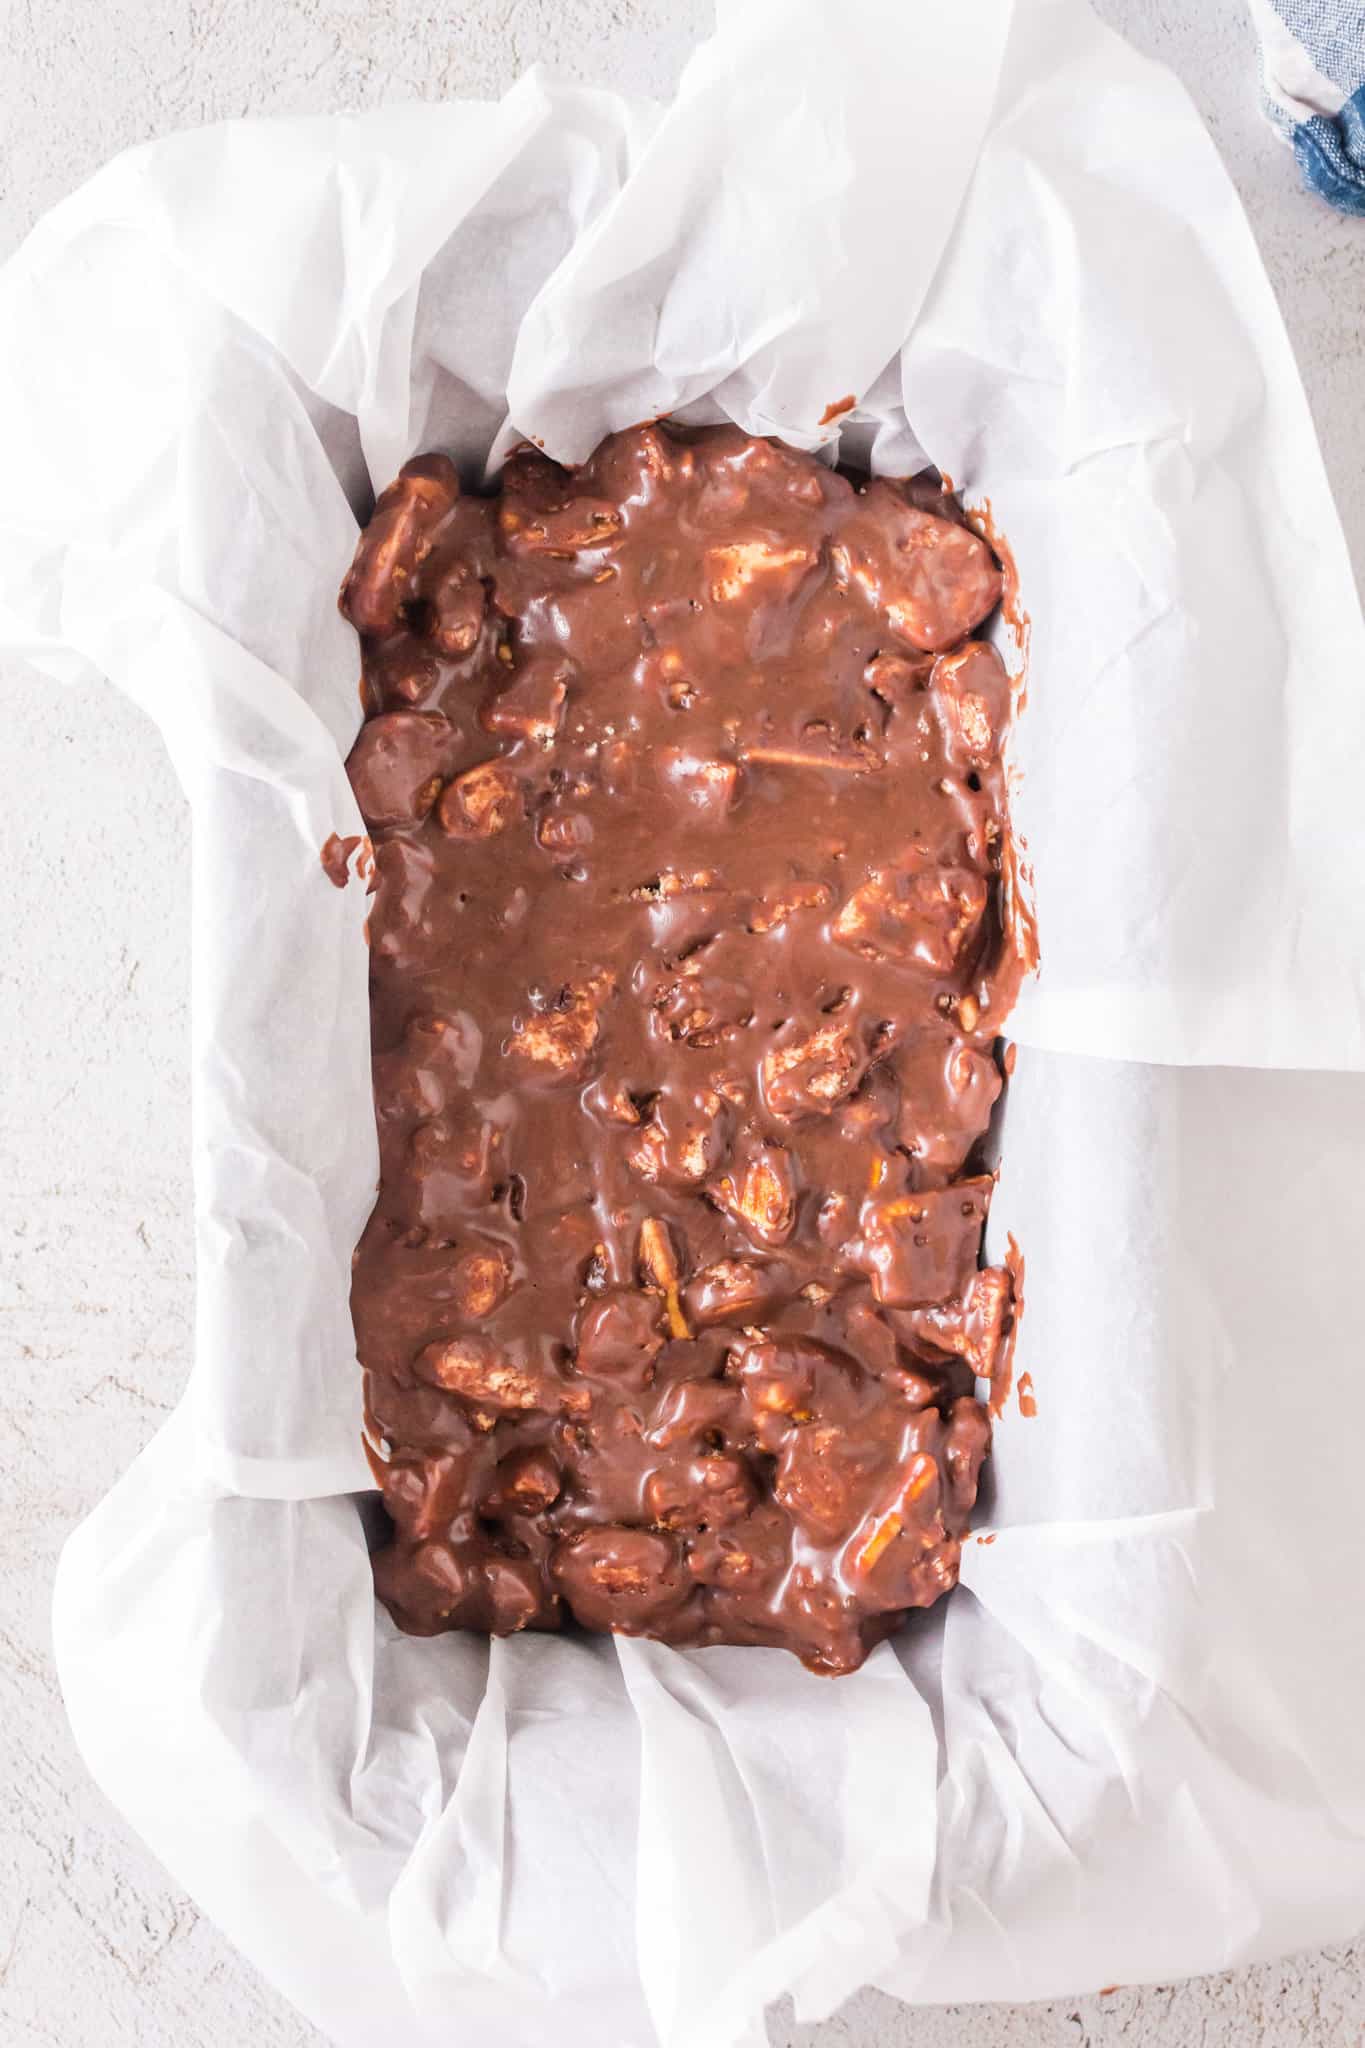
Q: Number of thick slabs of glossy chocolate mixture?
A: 1